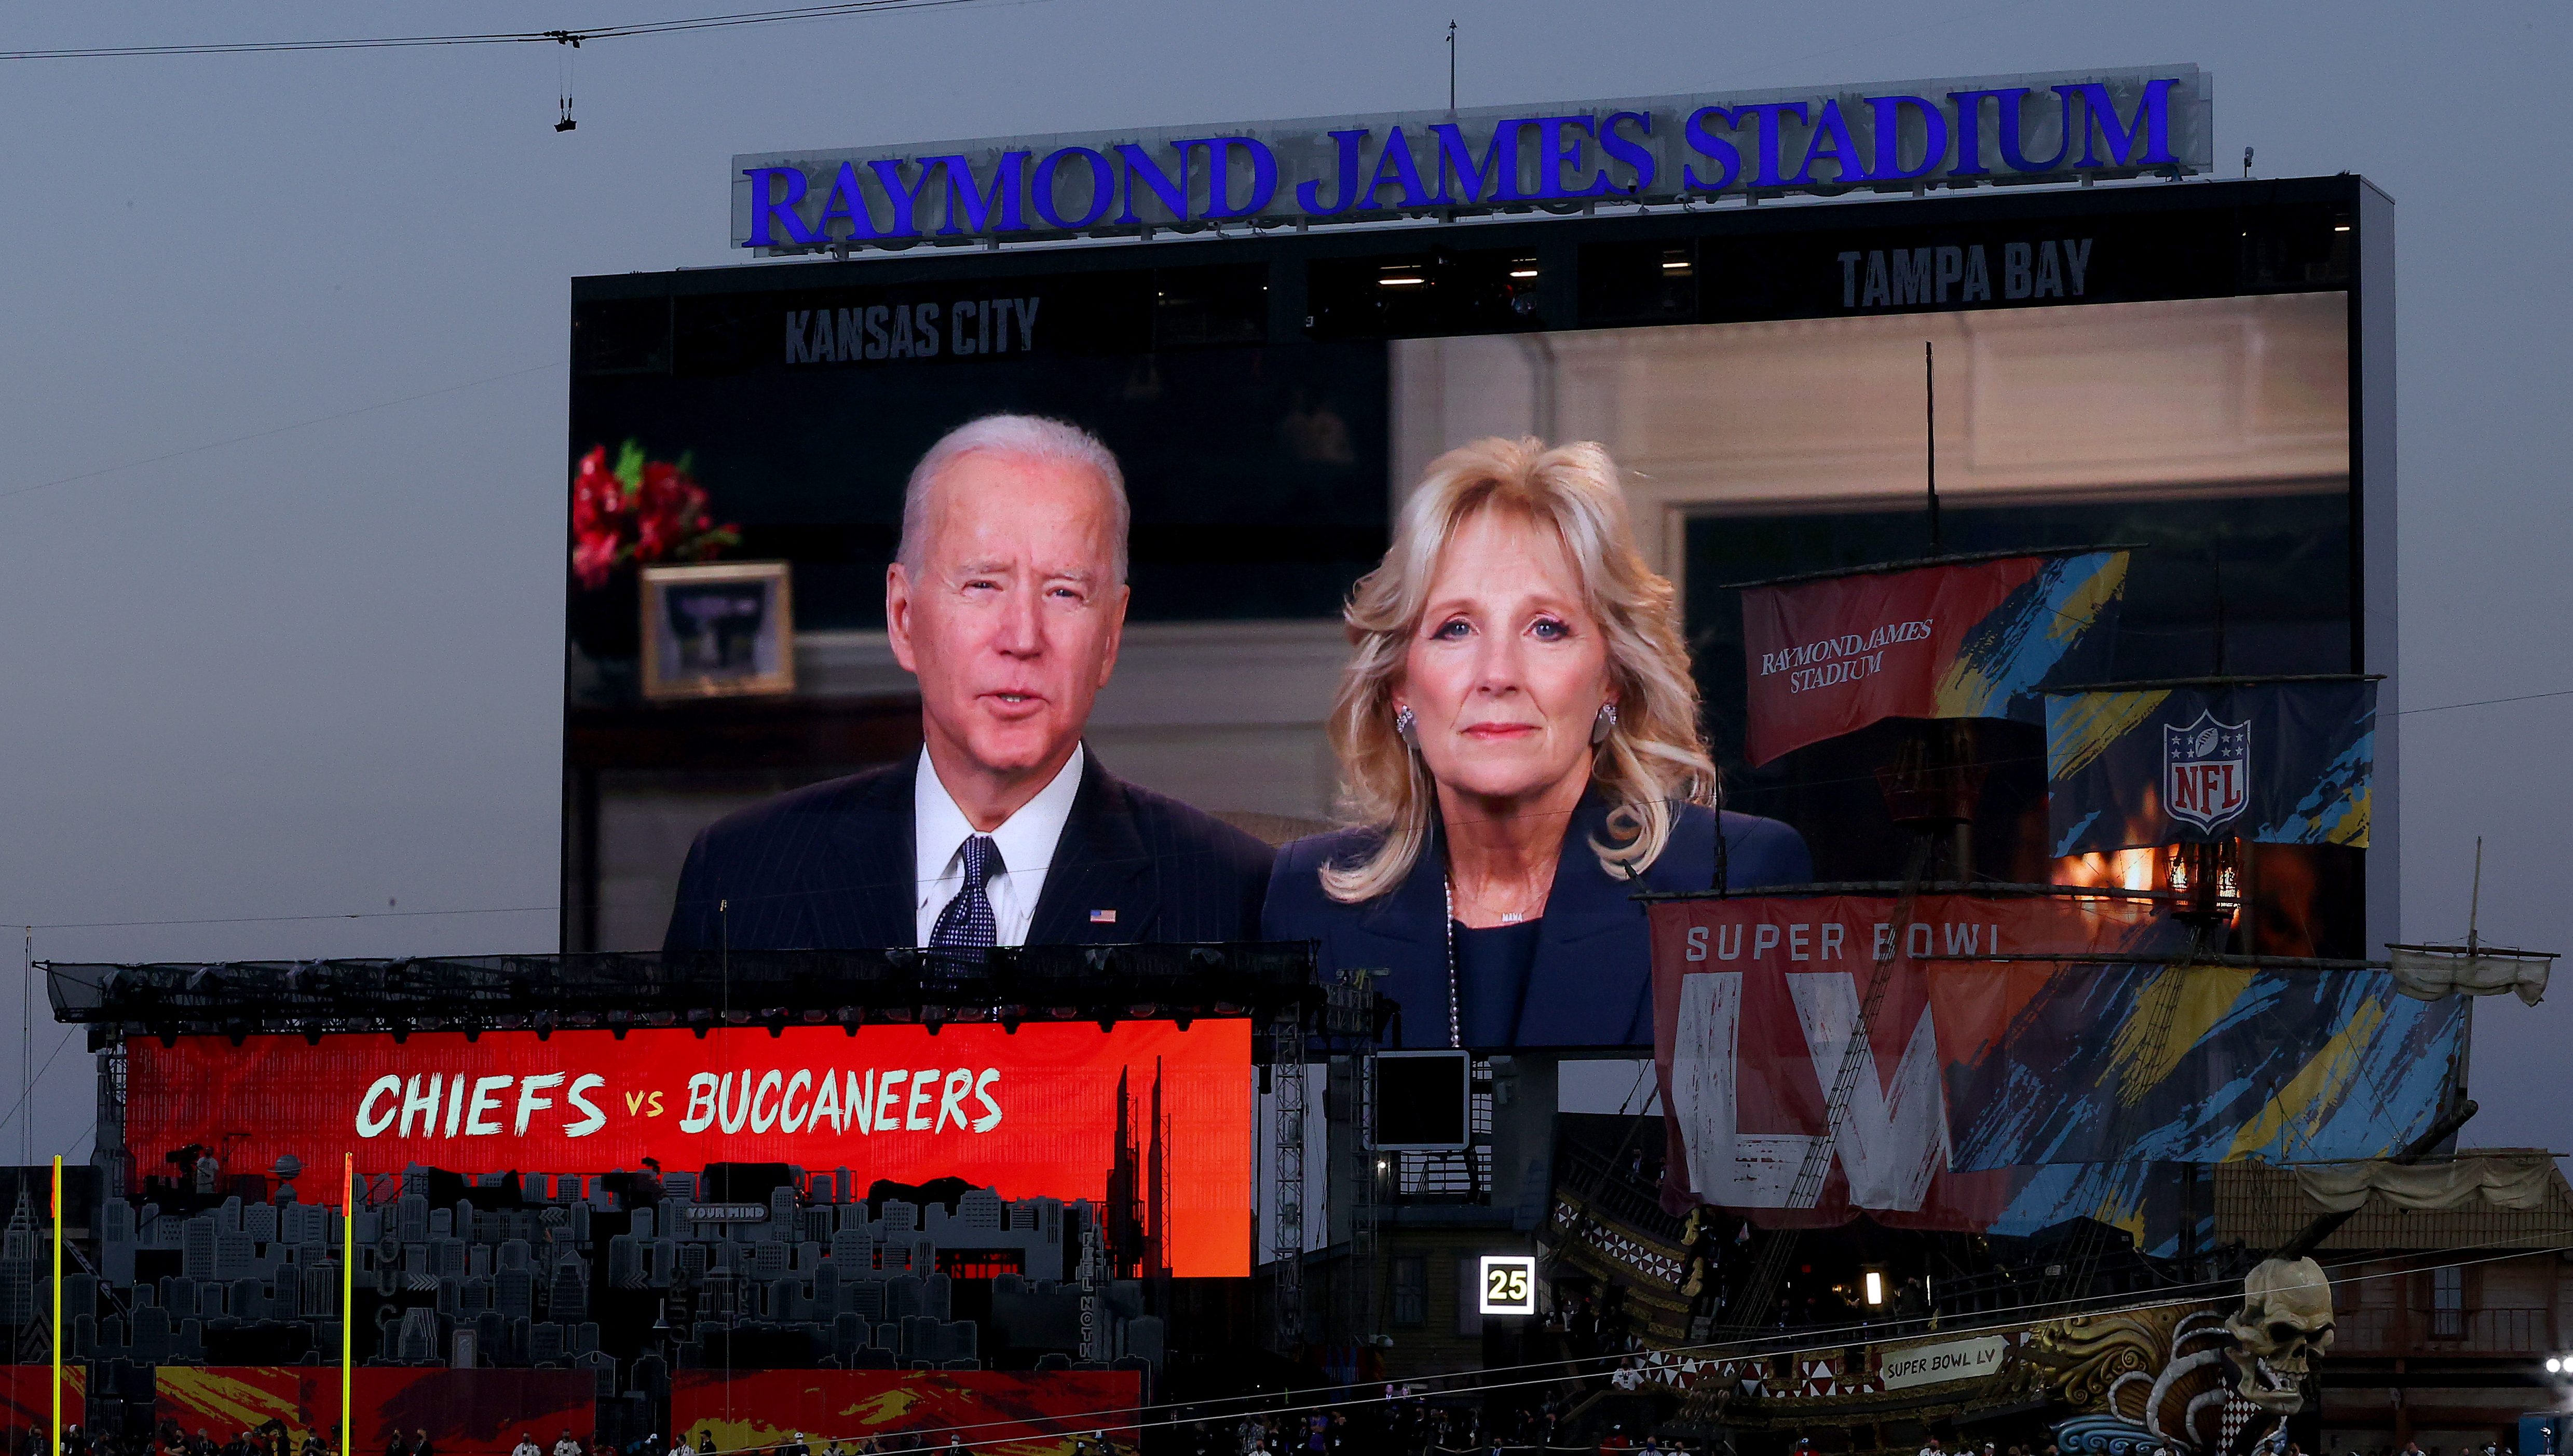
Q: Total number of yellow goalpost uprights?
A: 2